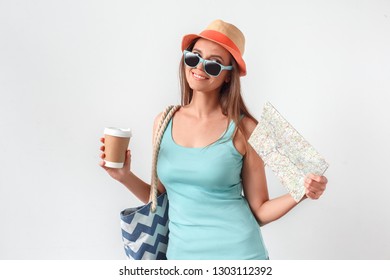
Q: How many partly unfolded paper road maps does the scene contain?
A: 1